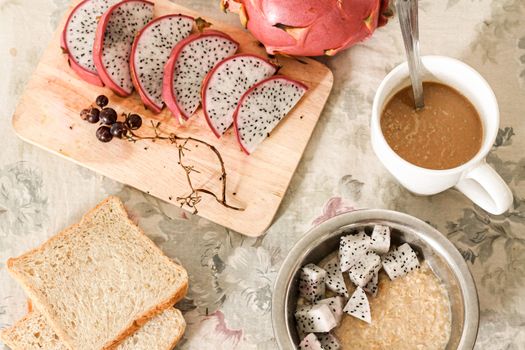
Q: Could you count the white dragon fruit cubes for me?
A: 12